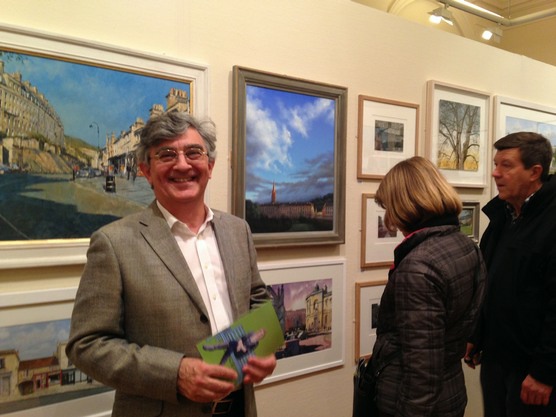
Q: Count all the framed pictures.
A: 10